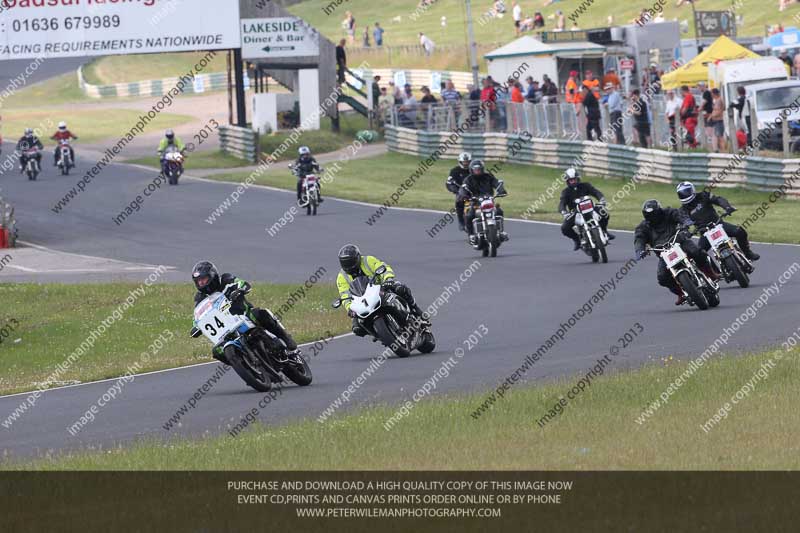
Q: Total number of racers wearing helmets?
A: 11